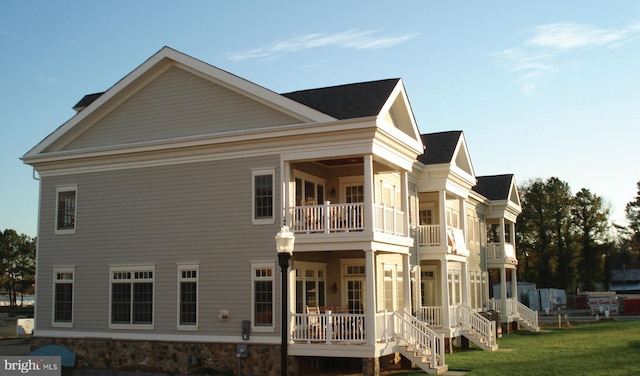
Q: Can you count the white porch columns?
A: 12